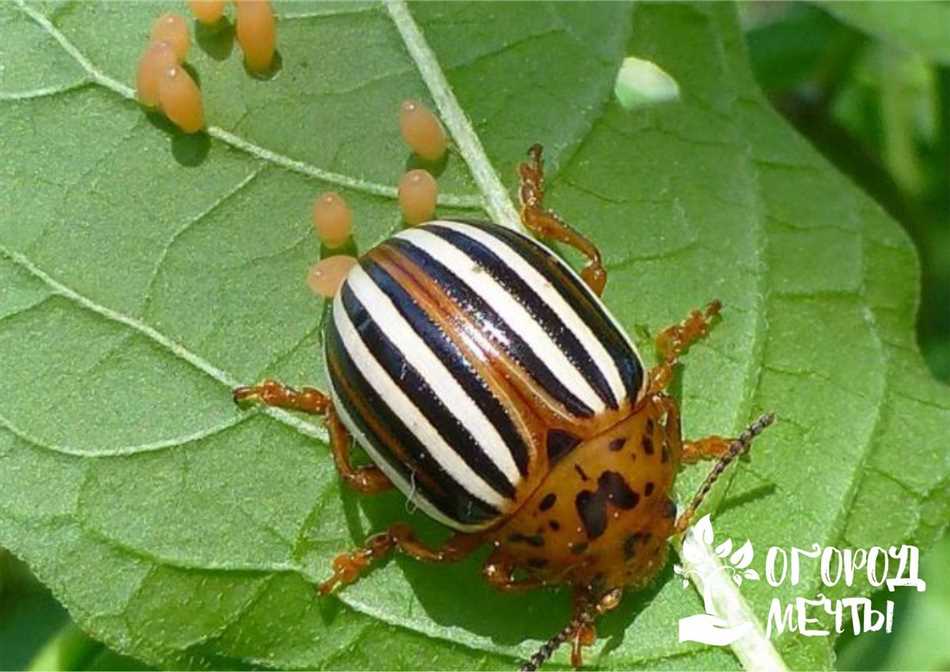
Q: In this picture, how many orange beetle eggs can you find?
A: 9